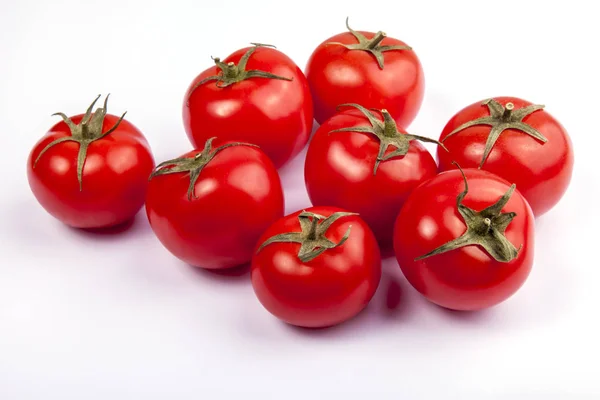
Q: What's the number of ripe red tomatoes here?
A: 8